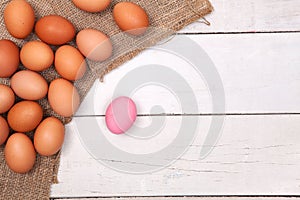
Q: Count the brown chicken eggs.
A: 15